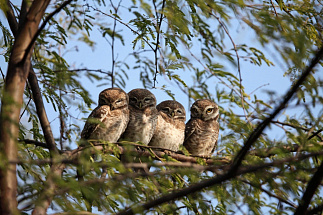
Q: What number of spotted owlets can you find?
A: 4